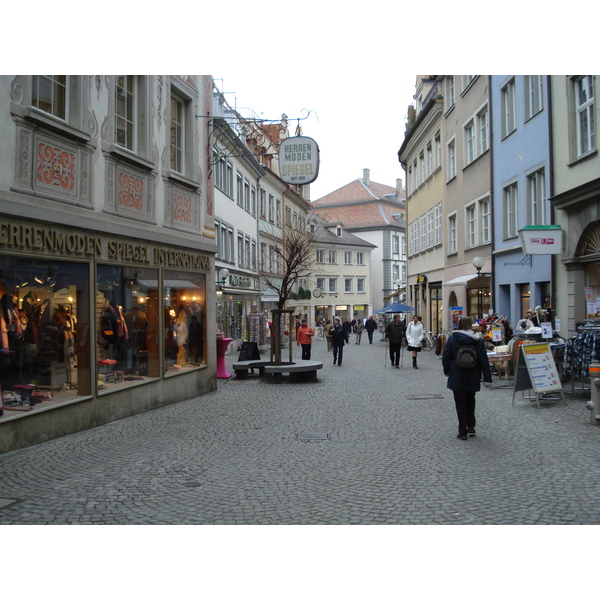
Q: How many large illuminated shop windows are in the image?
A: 3